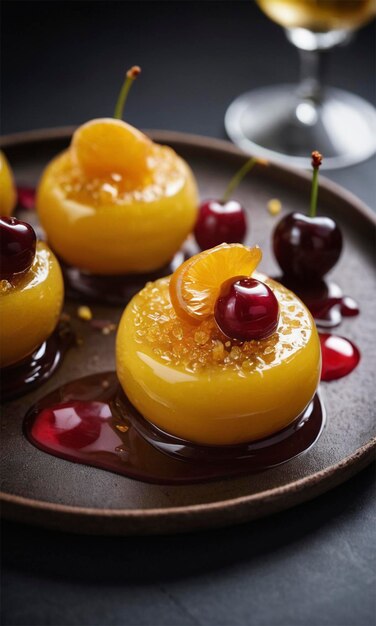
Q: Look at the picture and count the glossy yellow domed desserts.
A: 4